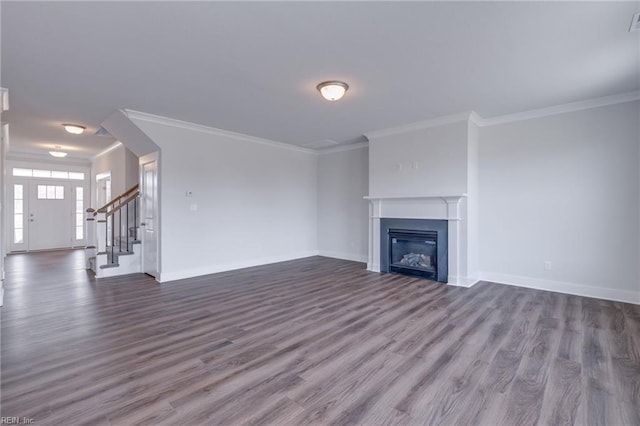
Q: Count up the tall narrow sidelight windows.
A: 2